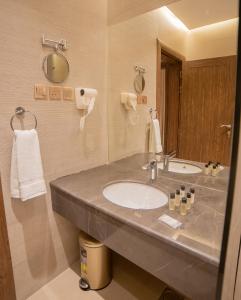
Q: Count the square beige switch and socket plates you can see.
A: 3